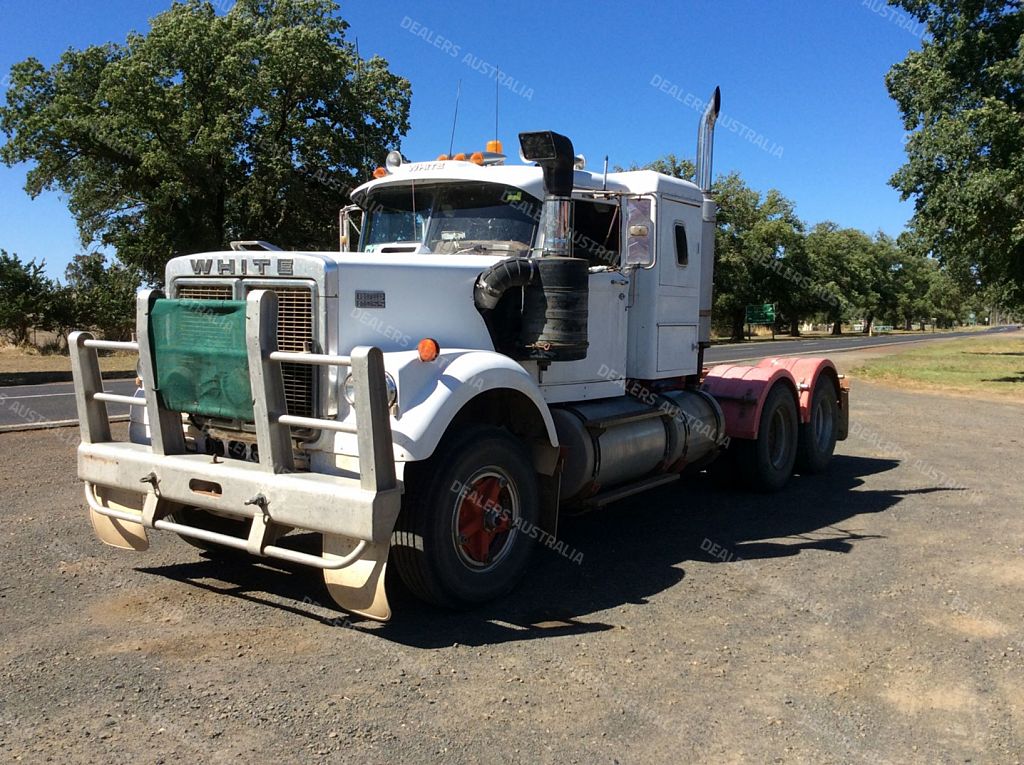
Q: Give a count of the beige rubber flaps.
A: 2